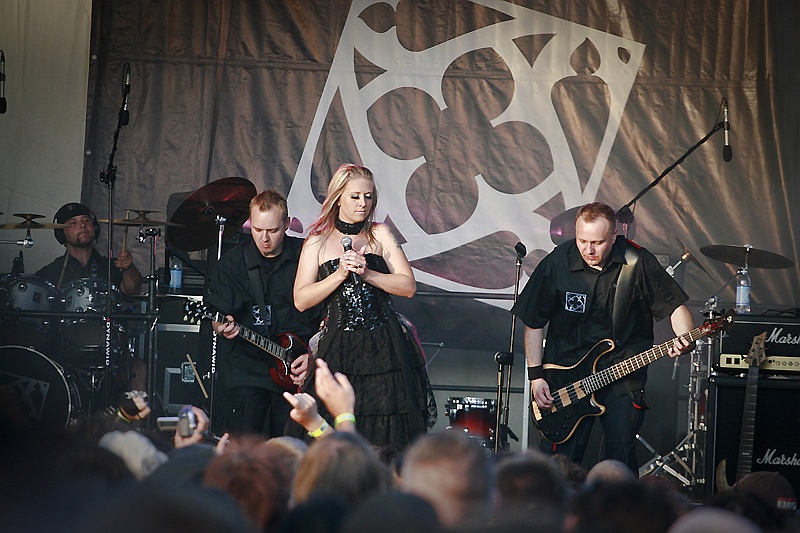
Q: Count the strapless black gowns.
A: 1